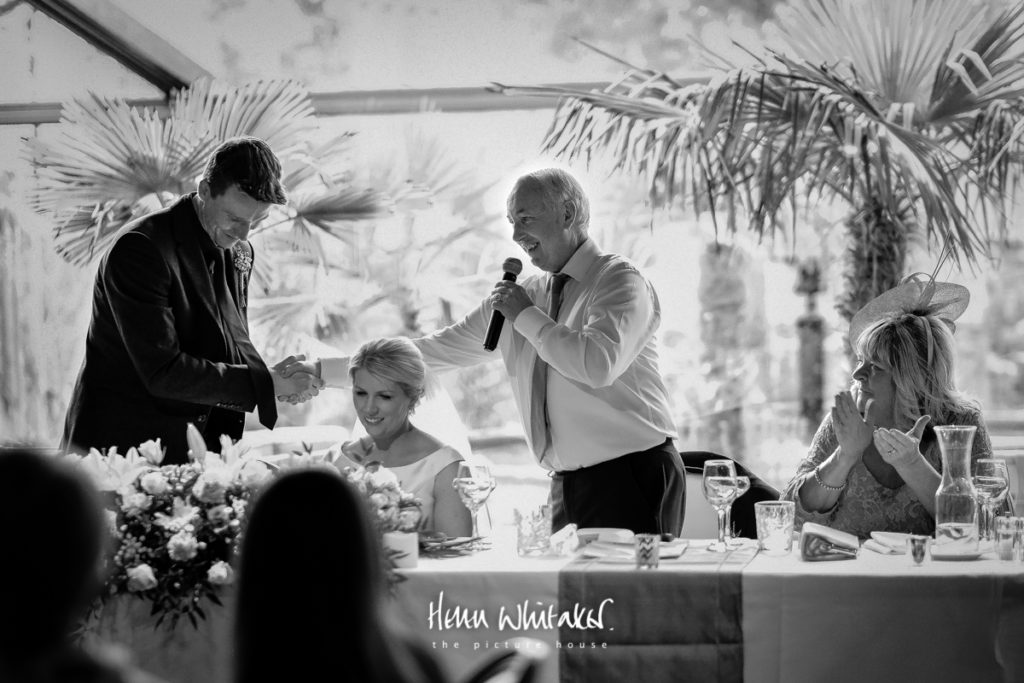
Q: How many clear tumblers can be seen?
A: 2